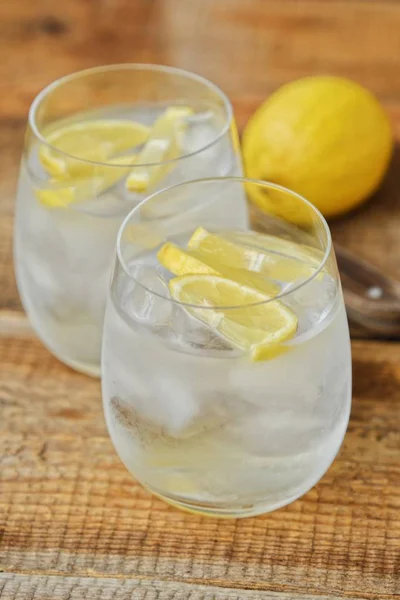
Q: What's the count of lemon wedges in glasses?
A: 6